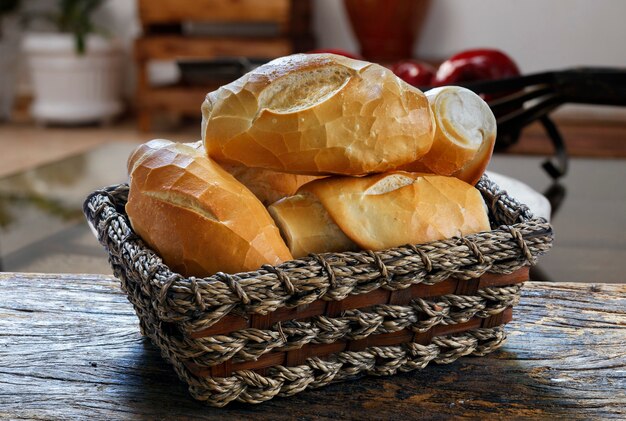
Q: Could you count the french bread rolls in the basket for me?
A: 5